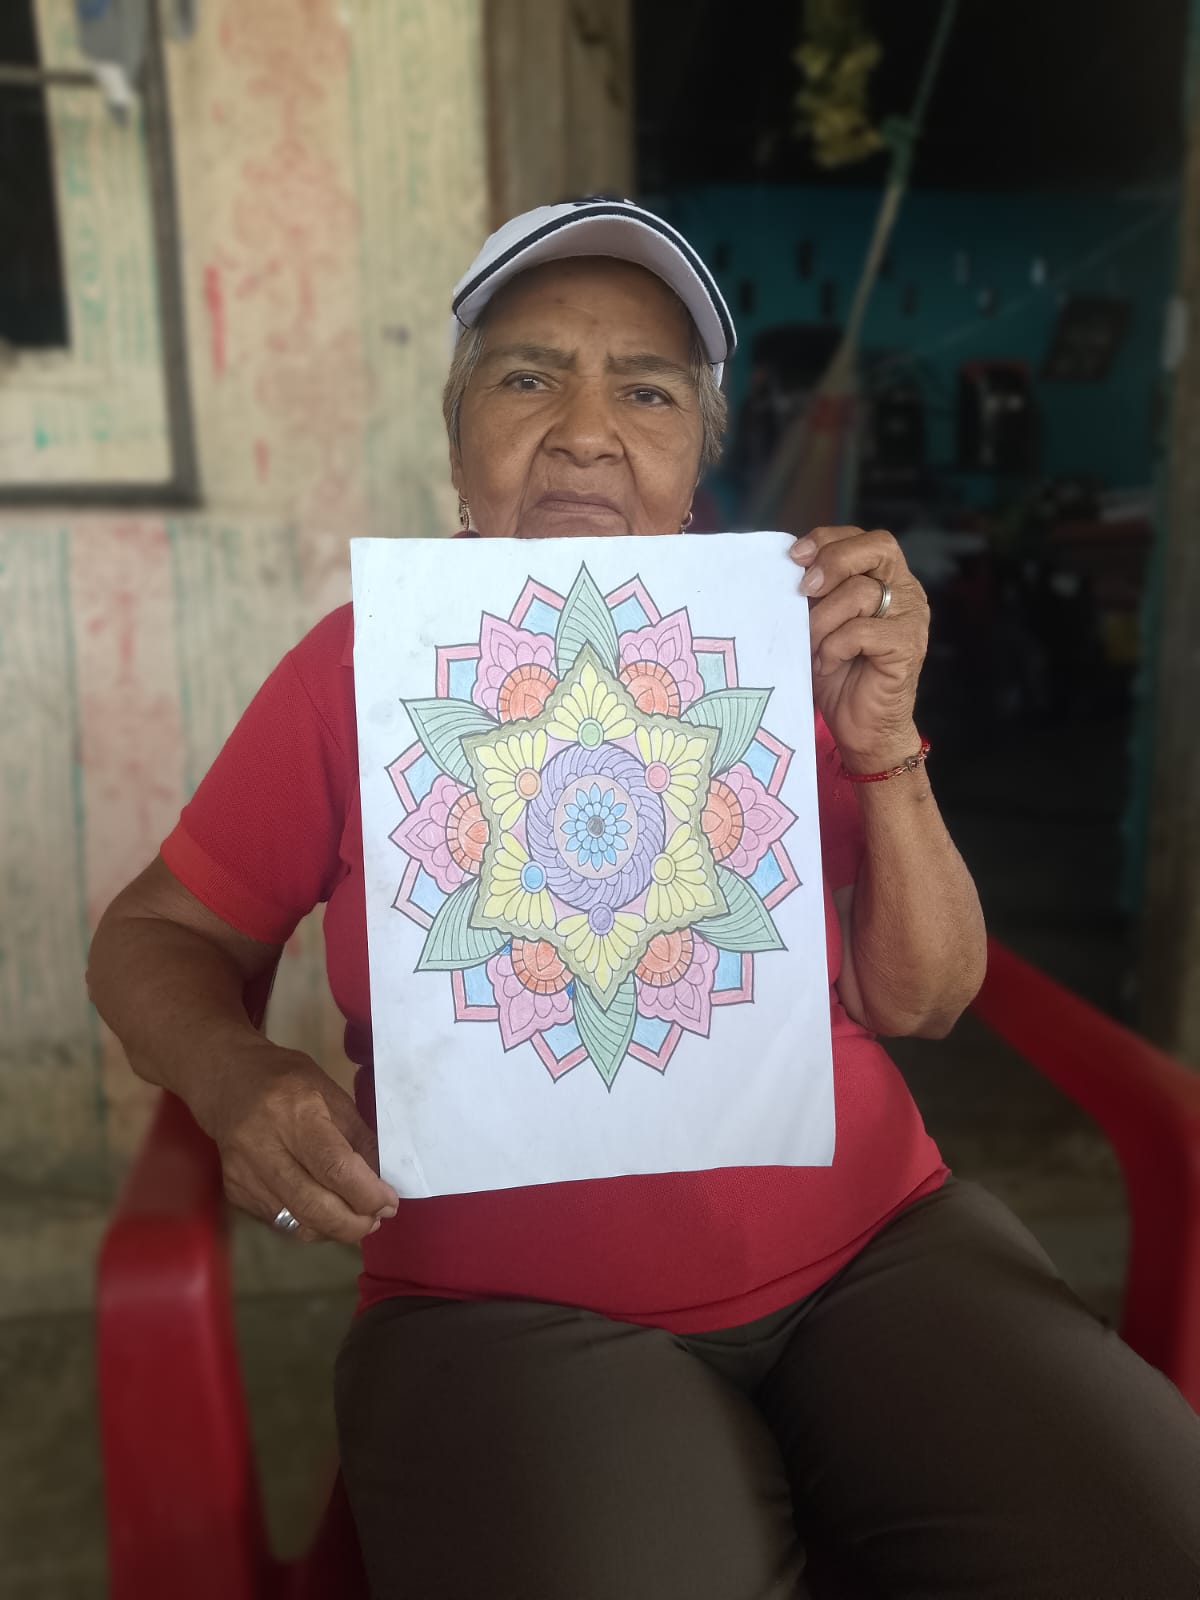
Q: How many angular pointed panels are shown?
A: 12